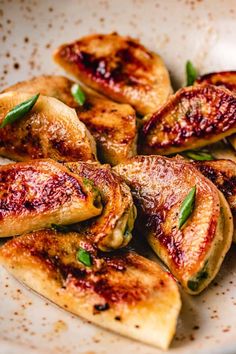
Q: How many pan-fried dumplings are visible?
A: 10